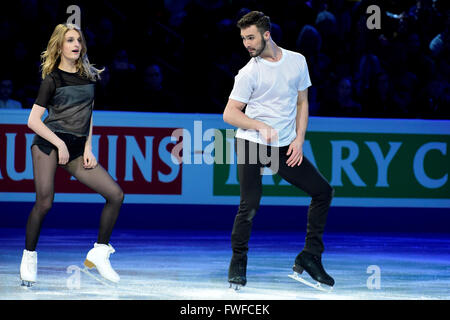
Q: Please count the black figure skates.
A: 2